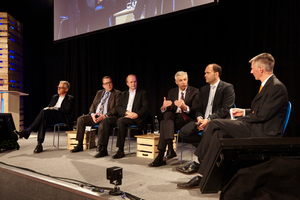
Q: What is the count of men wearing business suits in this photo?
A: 6